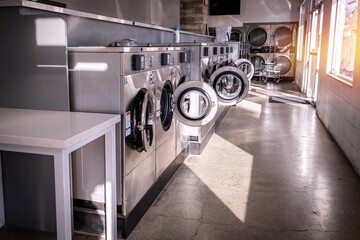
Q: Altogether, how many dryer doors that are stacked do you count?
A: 4